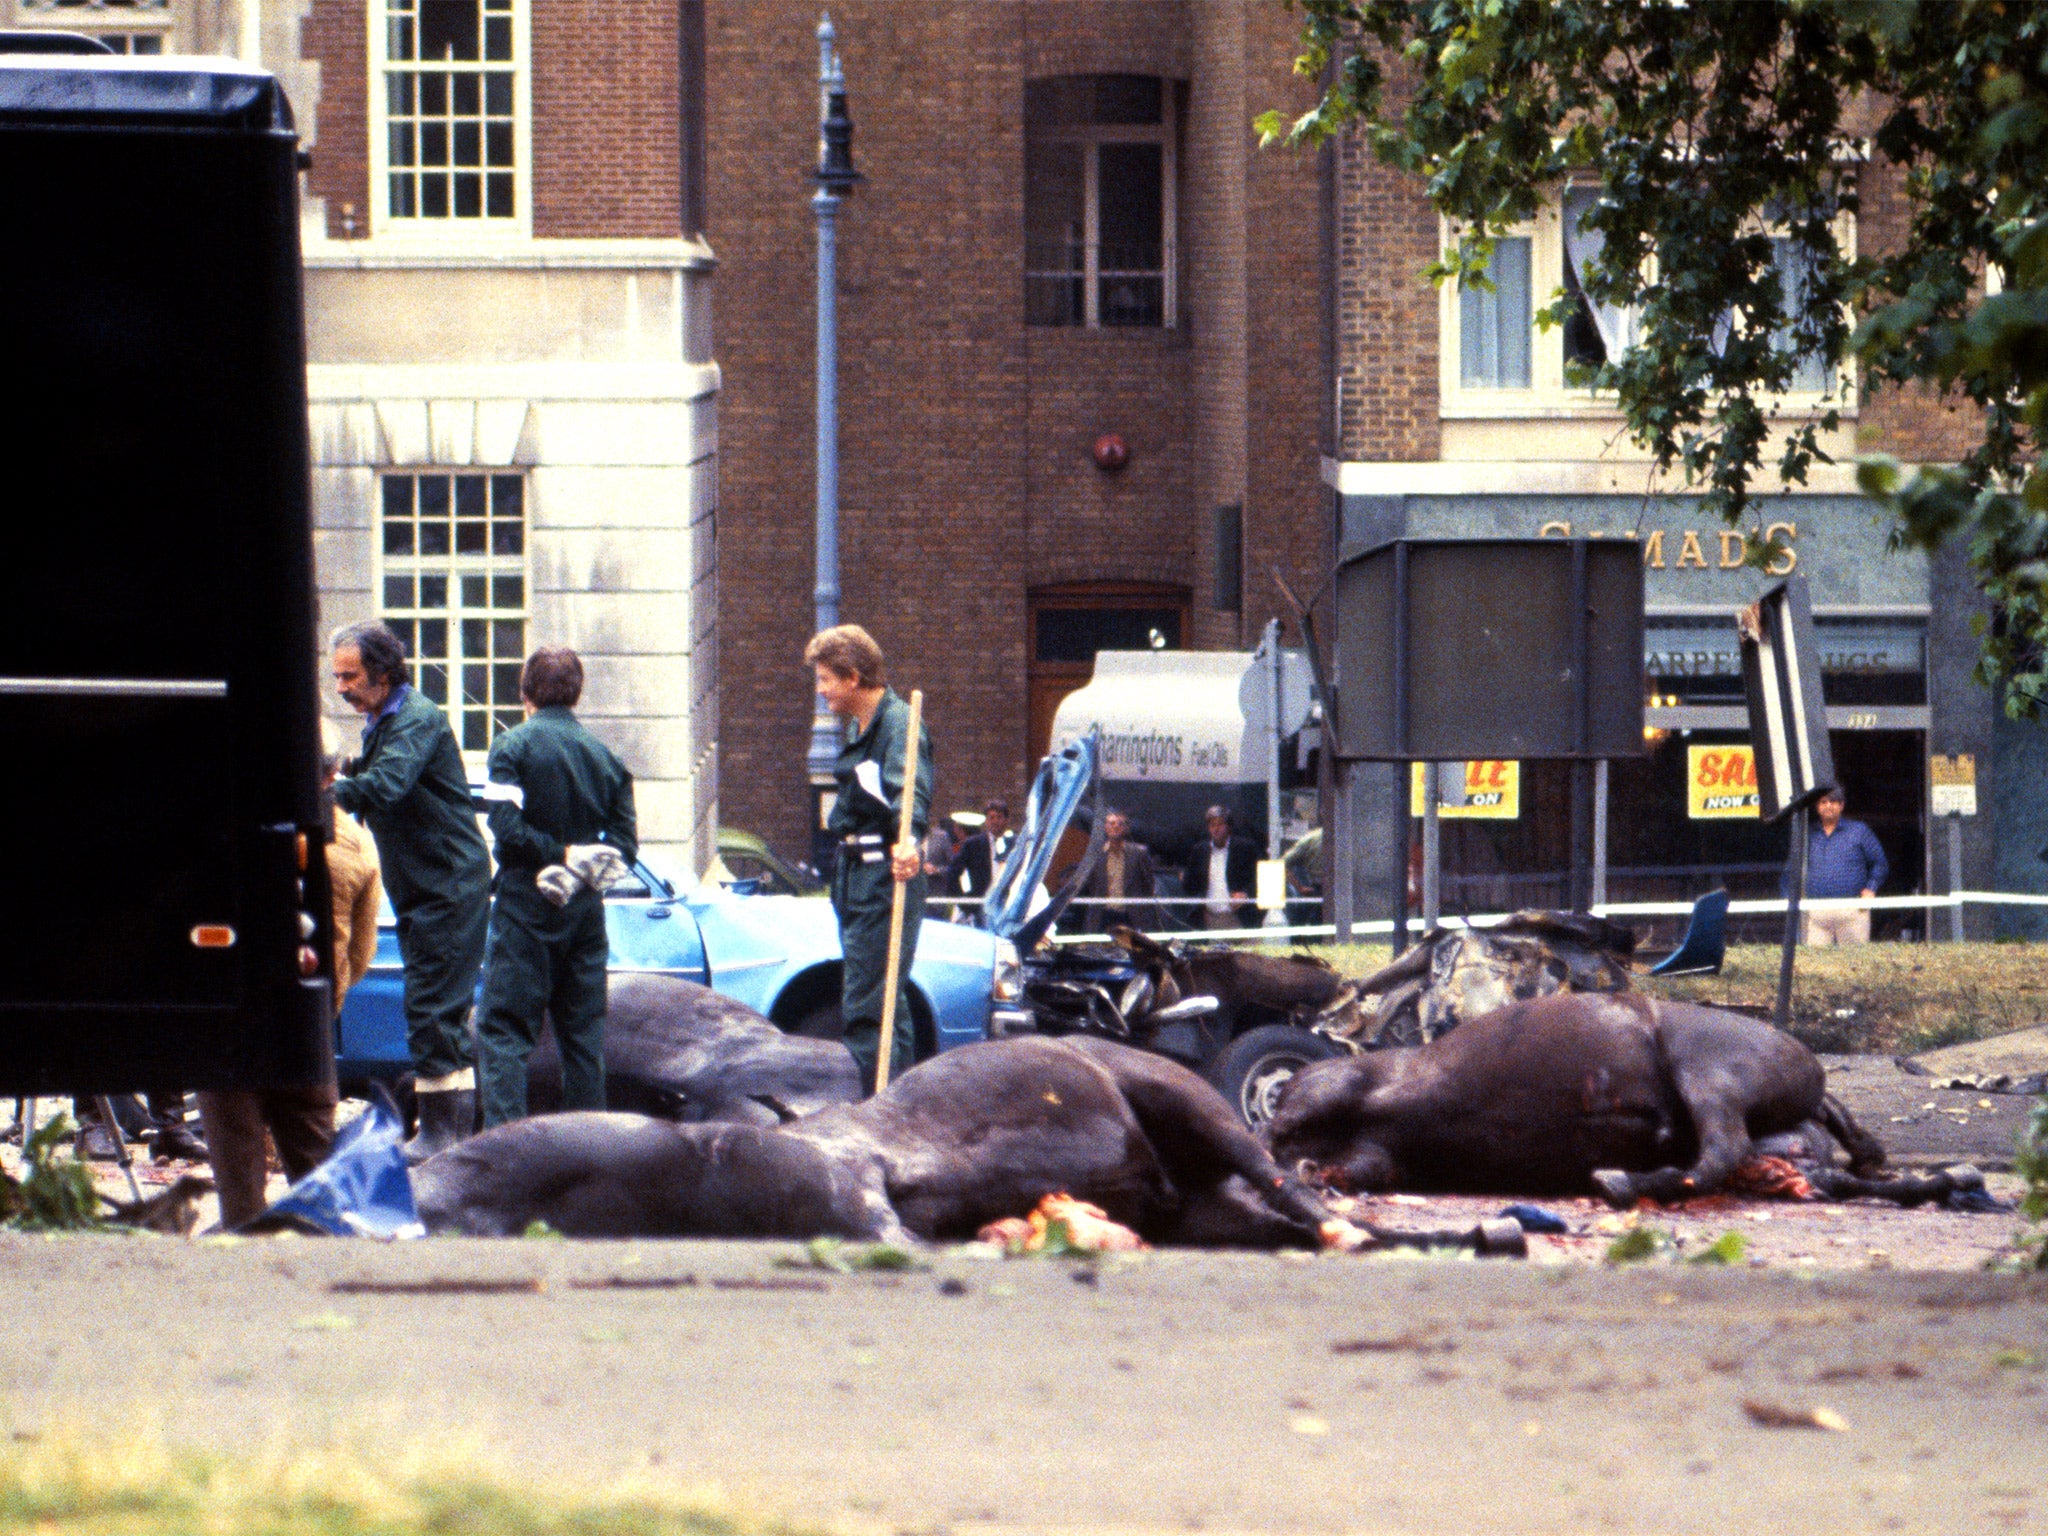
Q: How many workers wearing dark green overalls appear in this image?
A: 3